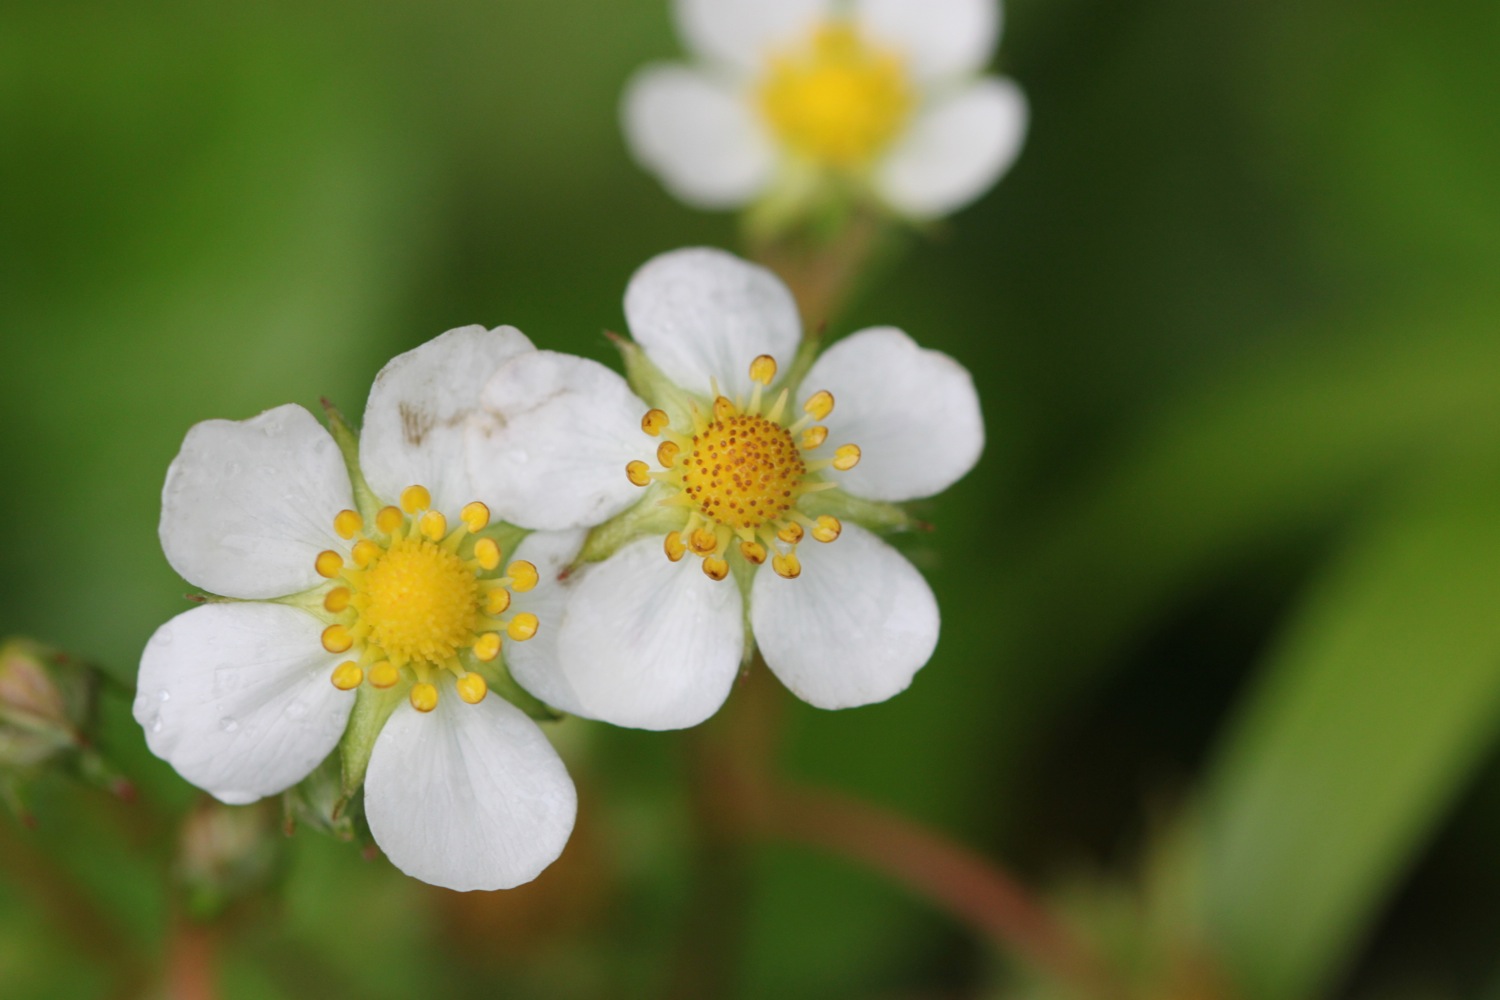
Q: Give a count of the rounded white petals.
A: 14